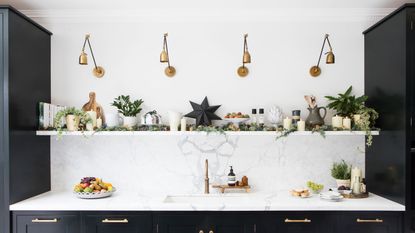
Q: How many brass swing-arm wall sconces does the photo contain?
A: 4